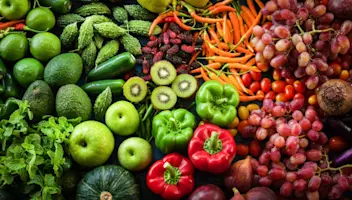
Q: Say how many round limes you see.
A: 4